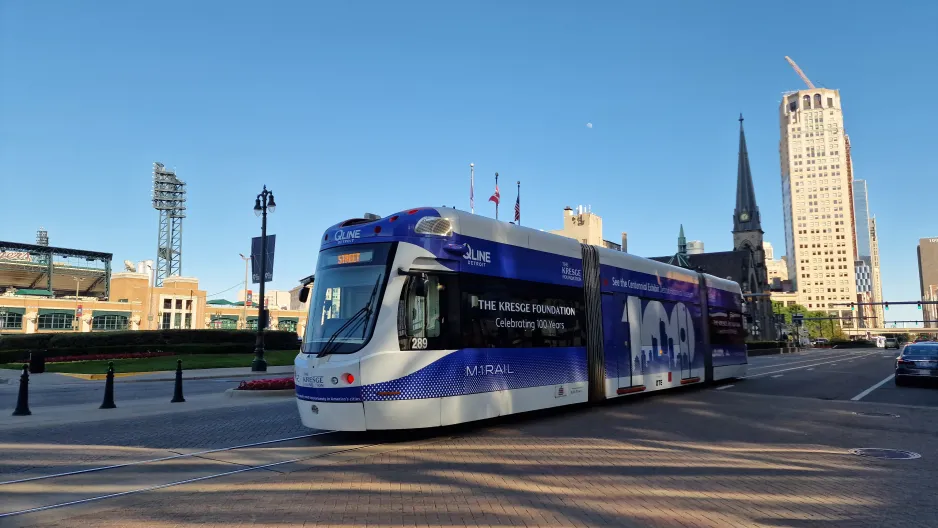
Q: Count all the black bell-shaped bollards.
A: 3